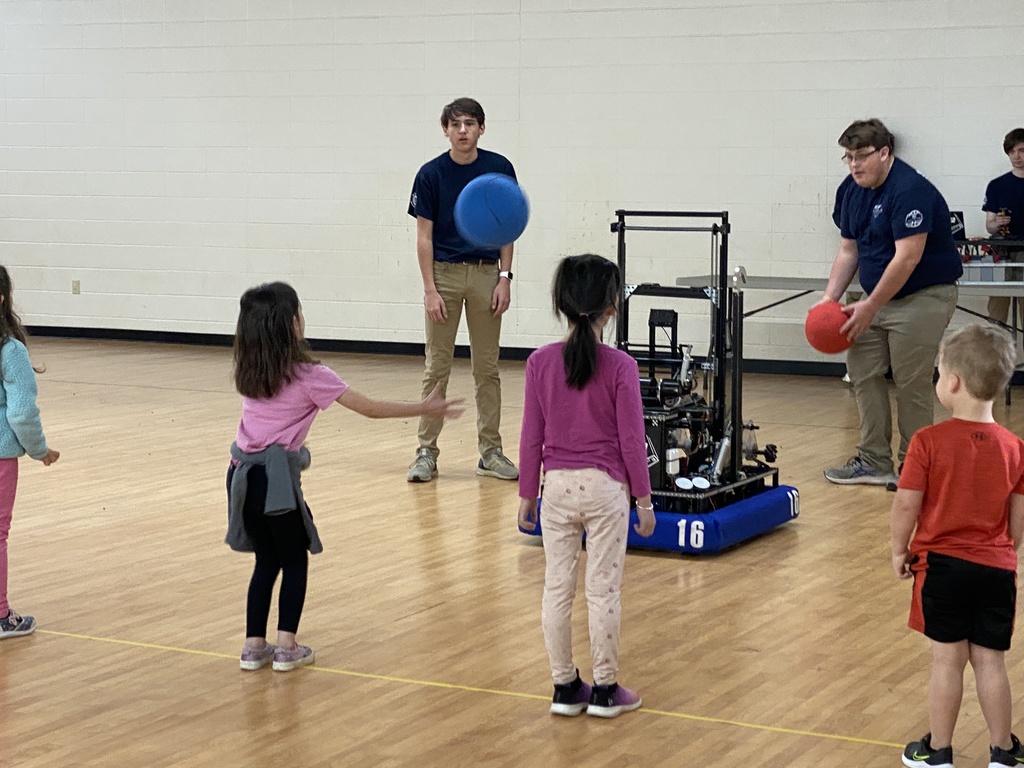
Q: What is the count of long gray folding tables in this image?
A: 1